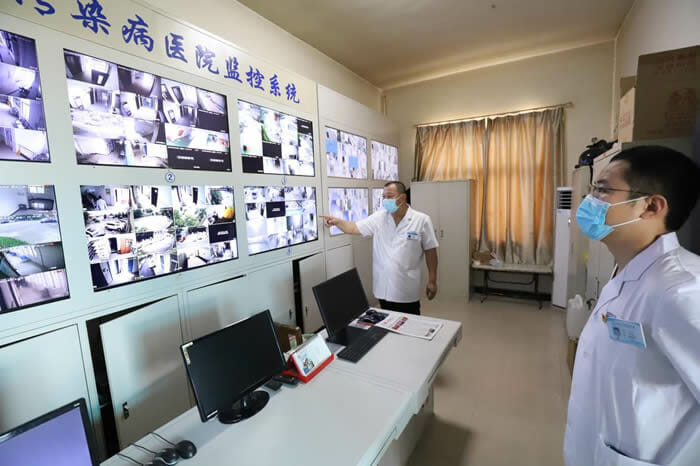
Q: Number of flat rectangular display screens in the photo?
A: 13